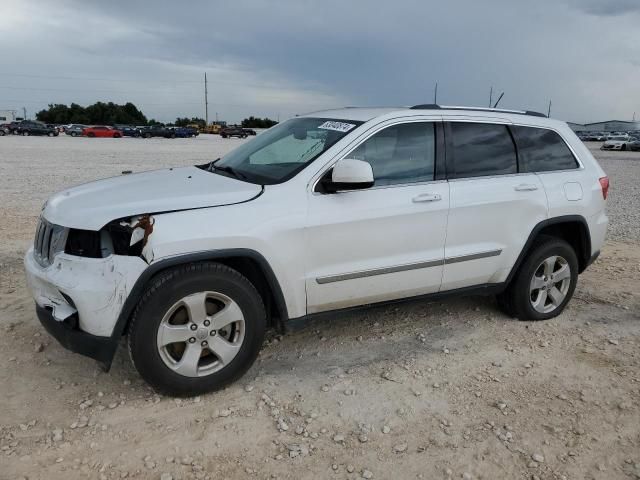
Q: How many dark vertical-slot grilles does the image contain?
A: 1